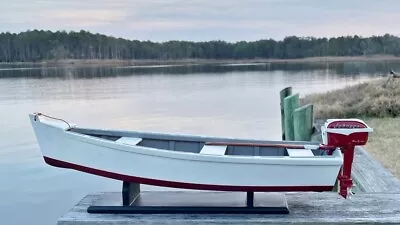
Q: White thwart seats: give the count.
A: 3